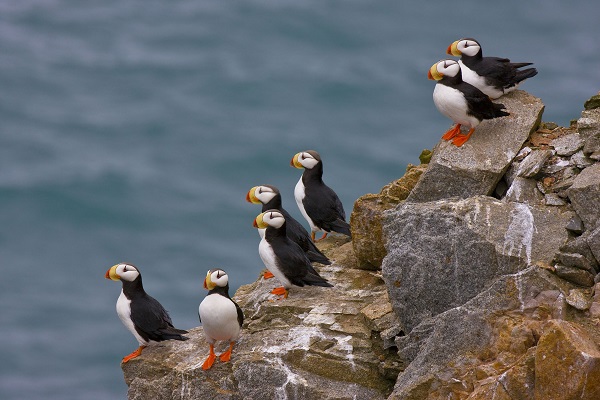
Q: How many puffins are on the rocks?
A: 7